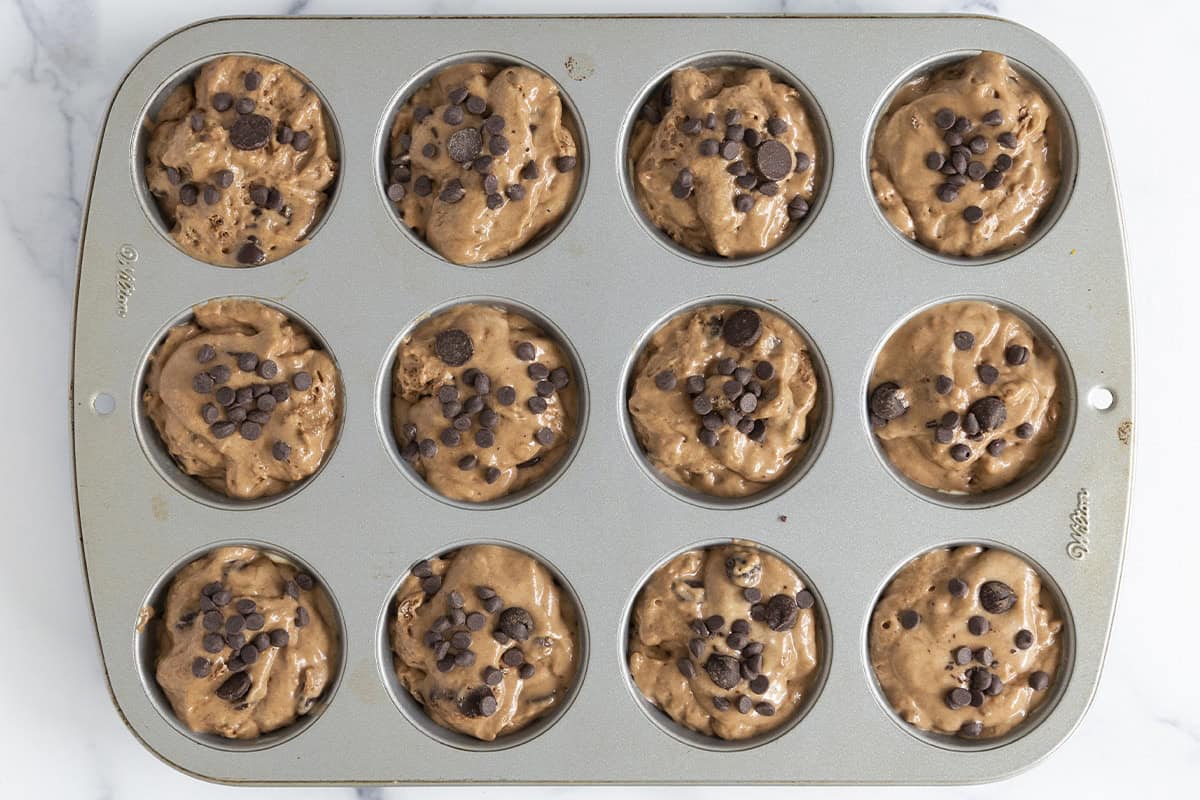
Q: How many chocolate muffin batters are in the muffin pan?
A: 12